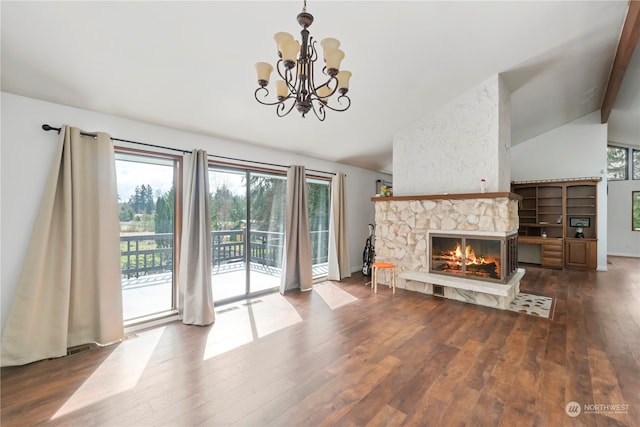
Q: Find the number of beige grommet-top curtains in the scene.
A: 4